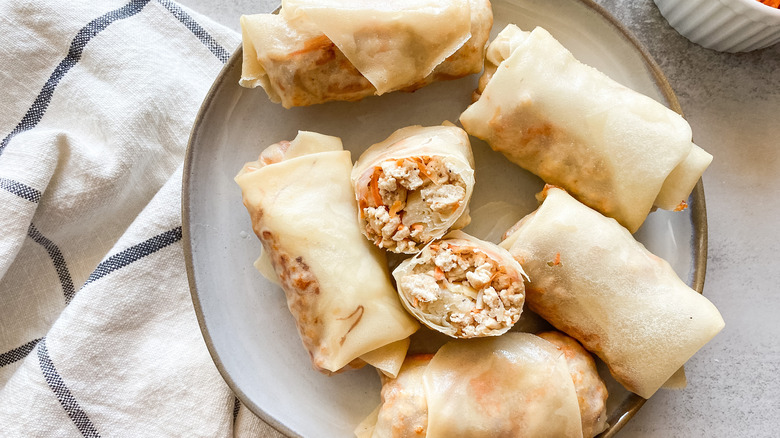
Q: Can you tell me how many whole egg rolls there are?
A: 5